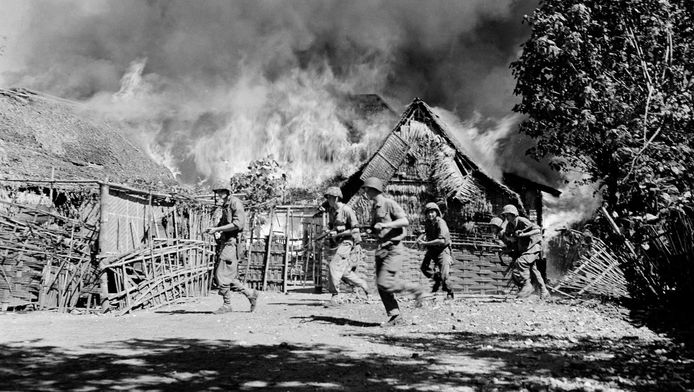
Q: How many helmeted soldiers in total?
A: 6